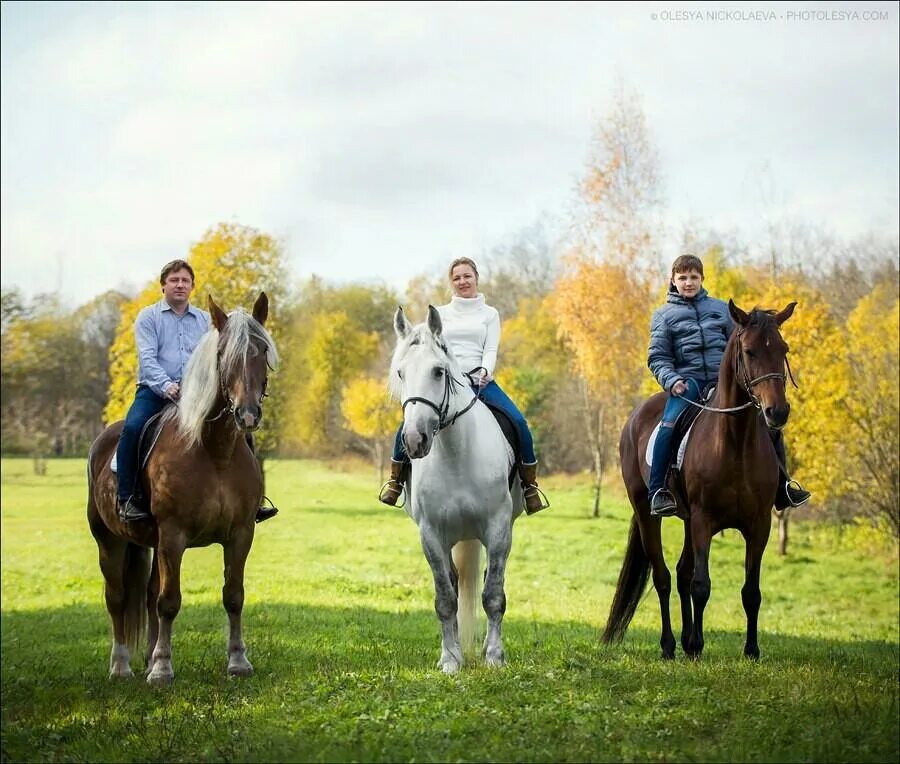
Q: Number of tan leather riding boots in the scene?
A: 2